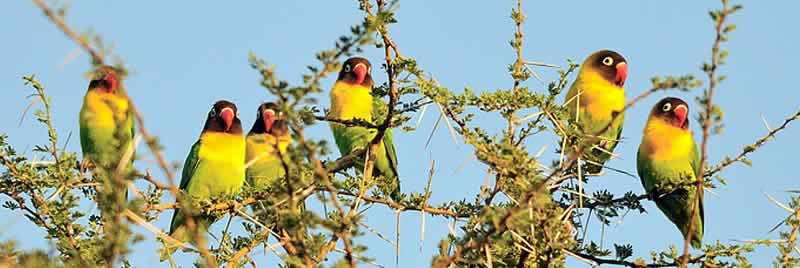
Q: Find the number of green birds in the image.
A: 6